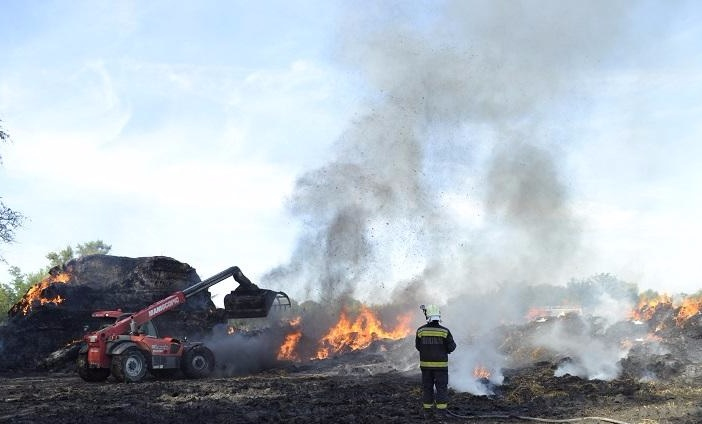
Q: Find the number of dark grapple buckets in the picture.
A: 1